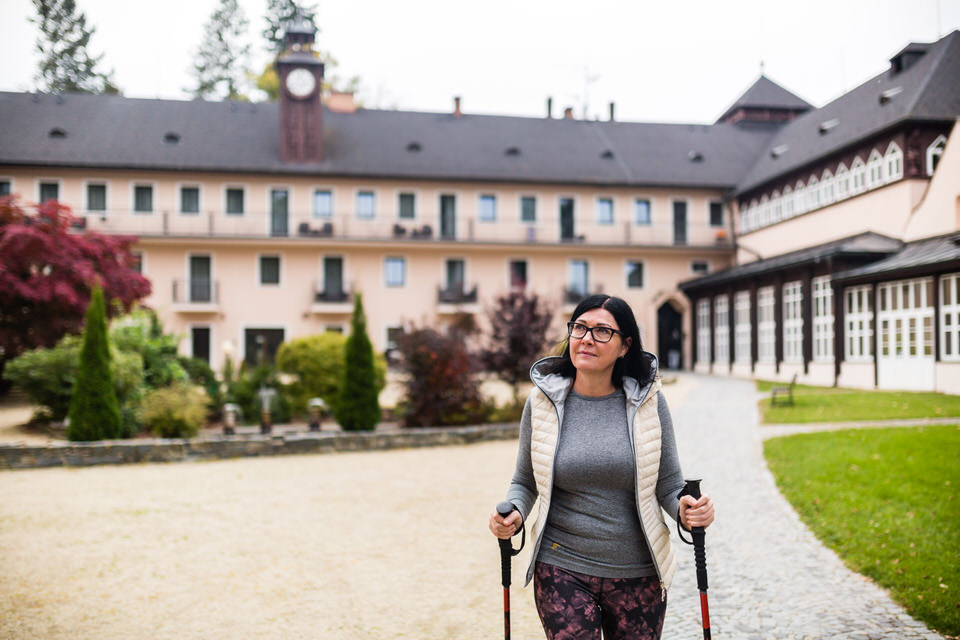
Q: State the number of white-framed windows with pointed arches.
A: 13